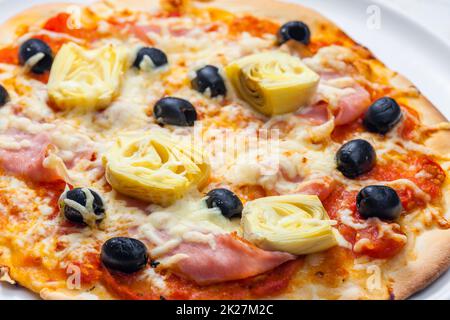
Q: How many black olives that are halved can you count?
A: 0